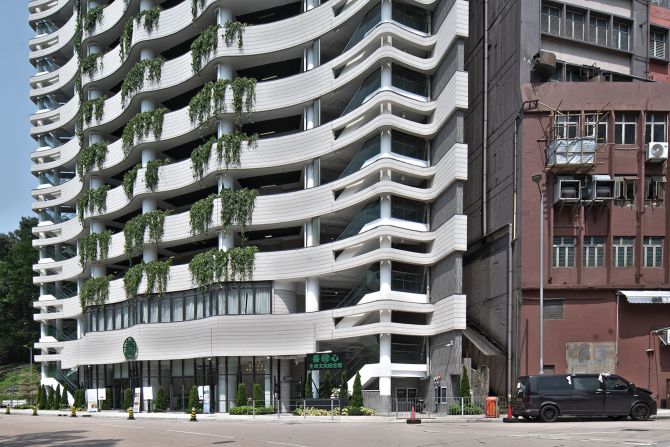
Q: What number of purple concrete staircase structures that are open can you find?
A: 0